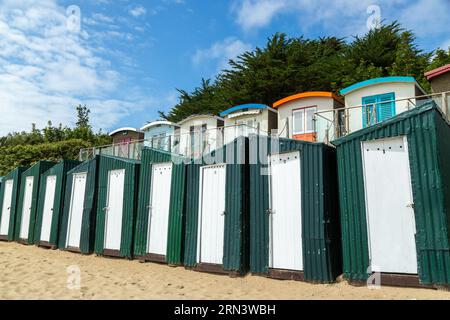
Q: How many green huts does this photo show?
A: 9